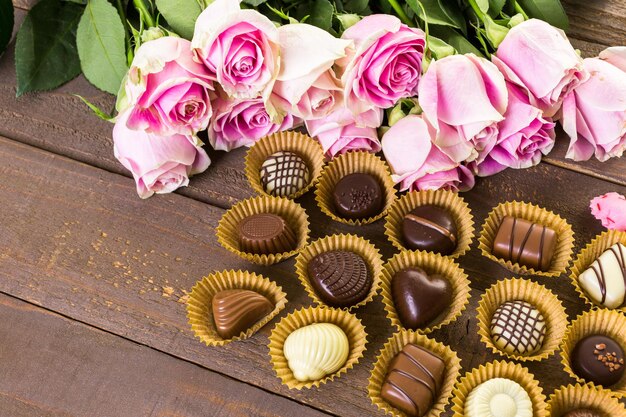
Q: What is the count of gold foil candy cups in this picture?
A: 15